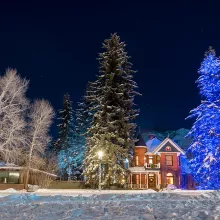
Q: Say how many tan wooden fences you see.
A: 1